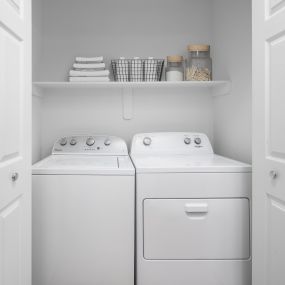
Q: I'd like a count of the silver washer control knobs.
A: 4